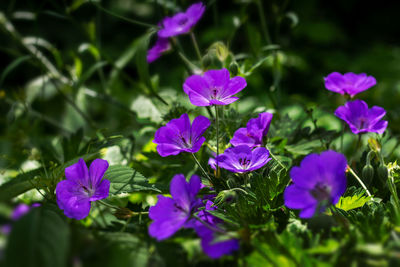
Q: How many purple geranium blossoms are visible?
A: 12